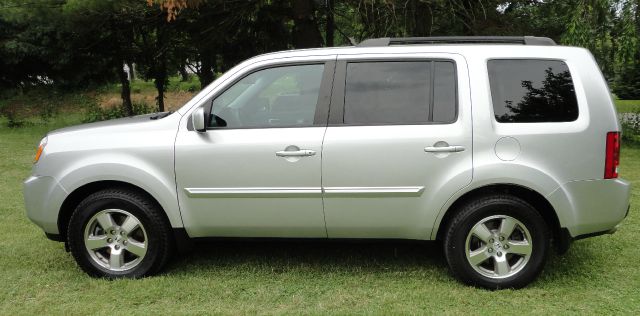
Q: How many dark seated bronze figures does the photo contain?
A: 0